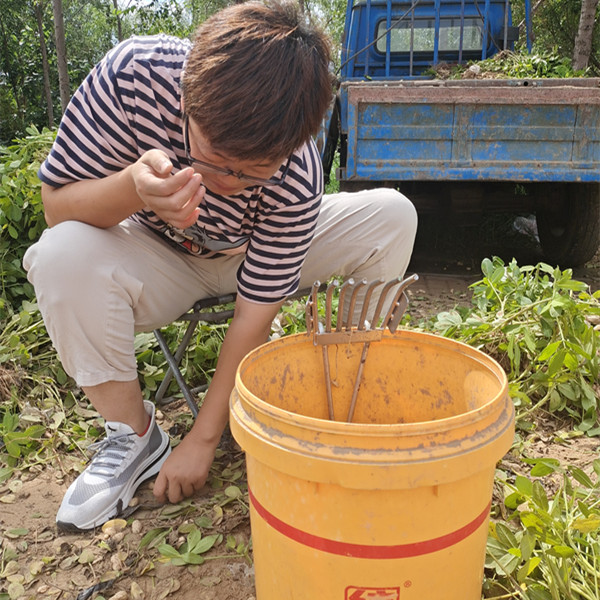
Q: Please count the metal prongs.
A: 7